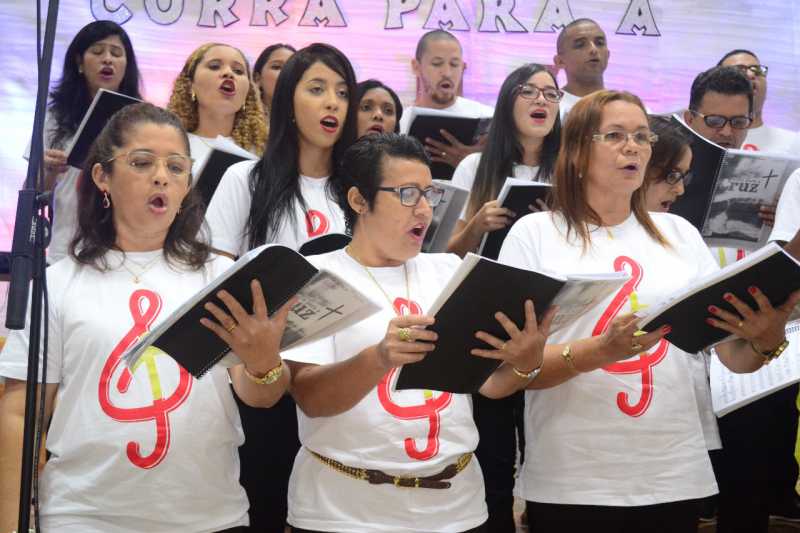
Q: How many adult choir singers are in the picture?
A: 14